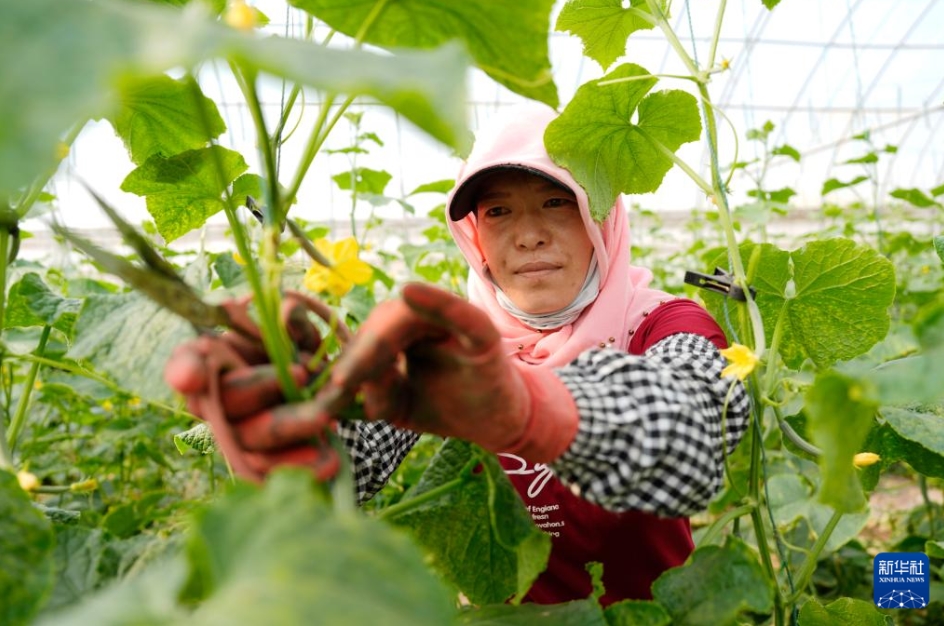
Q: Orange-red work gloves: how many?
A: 2